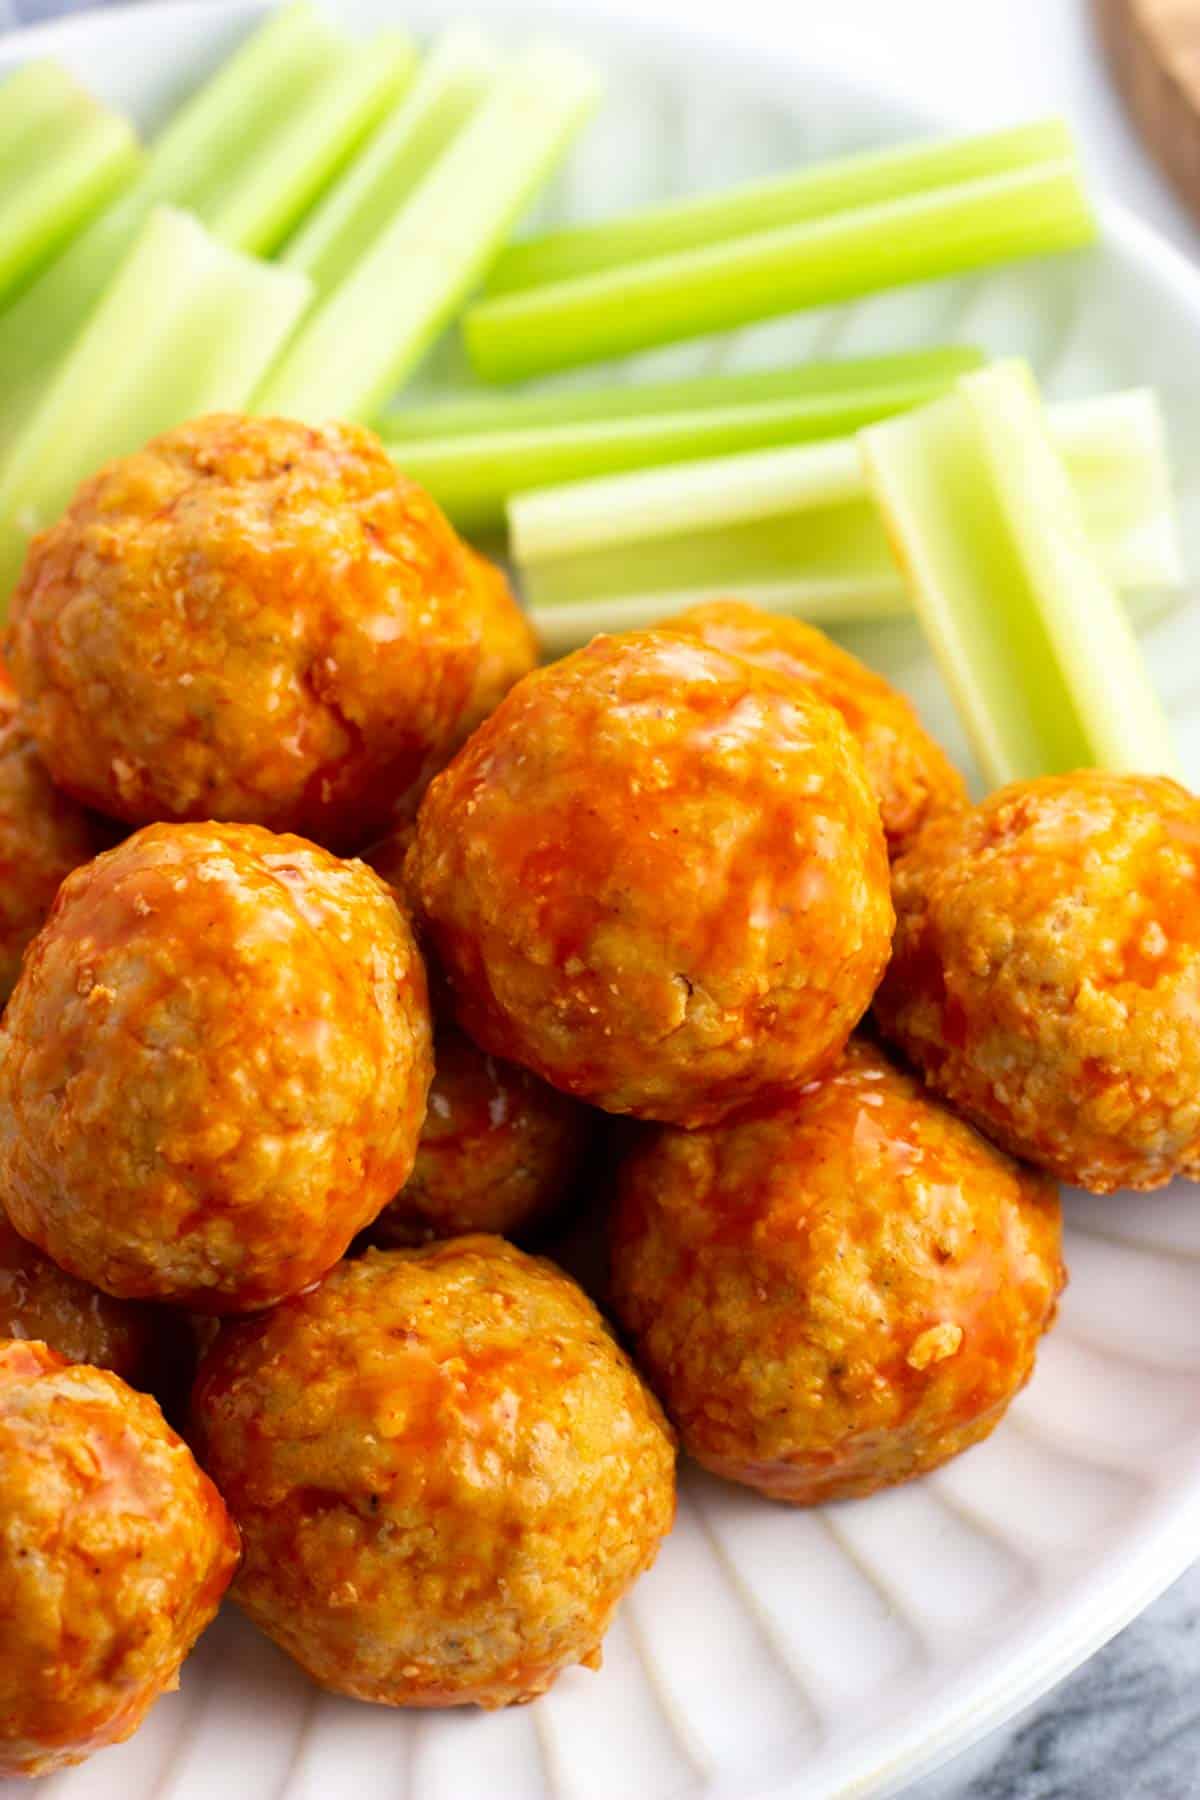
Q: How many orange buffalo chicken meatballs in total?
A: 12